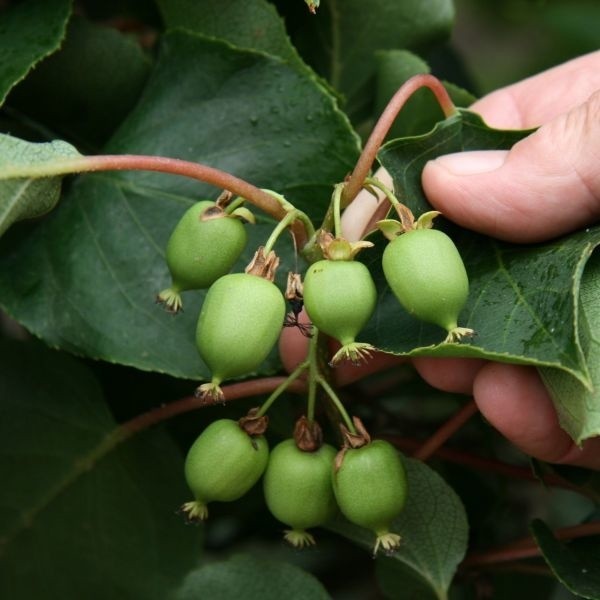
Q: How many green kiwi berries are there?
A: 7